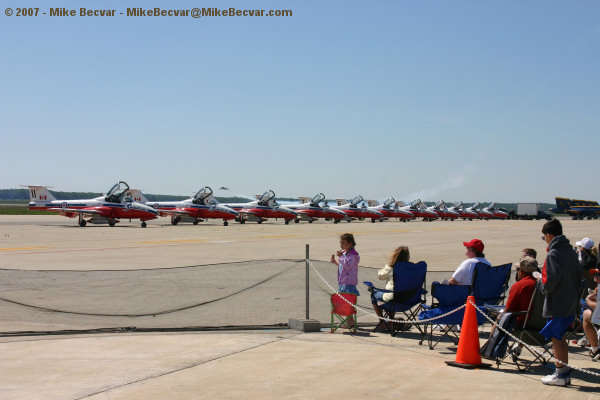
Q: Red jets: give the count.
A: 11